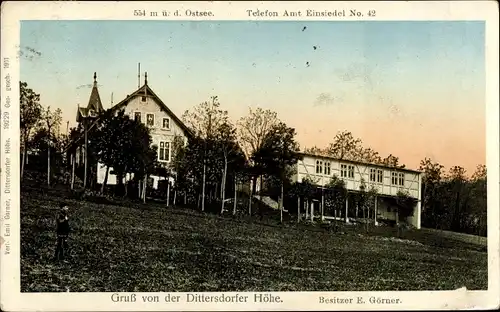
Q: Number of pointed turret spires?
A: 1